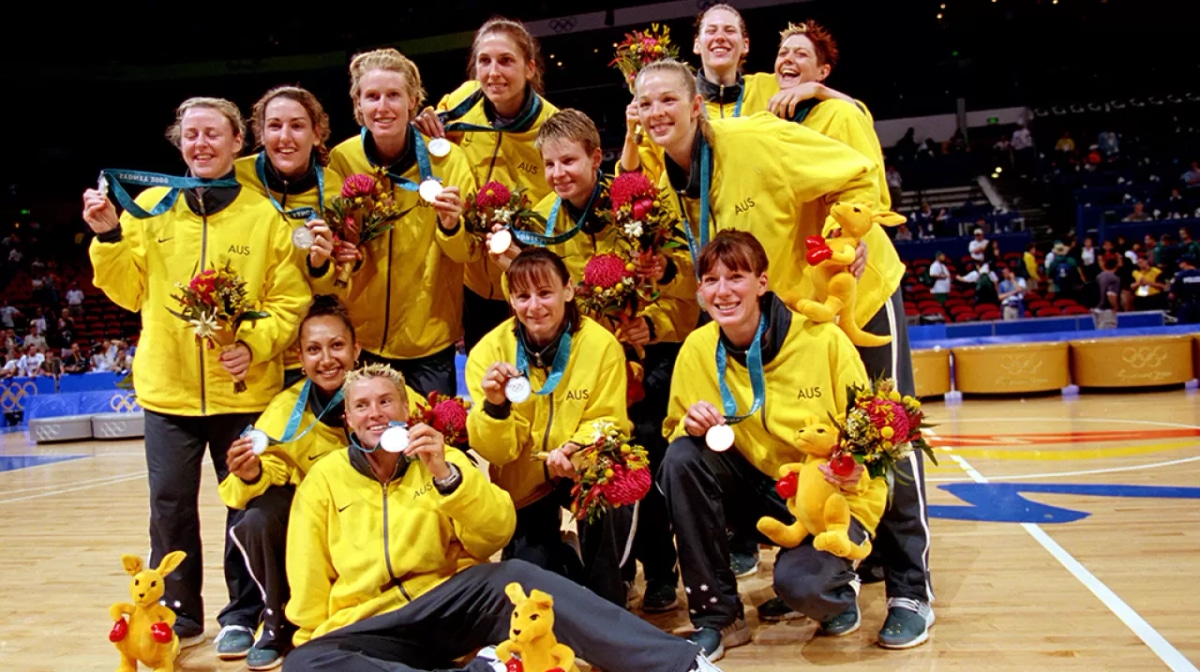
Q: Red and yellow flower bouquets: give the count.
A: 9